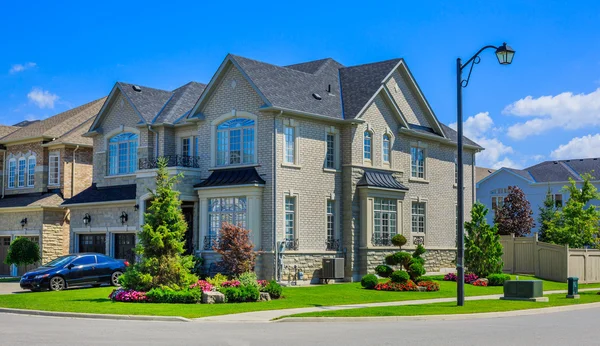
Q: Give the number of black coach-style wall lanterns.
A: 4